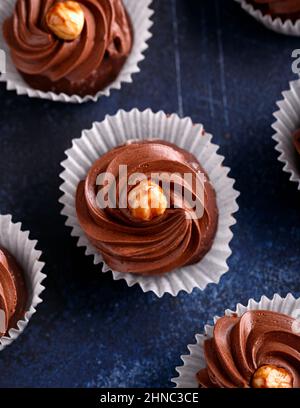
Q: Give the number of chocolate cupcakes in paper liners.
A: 6